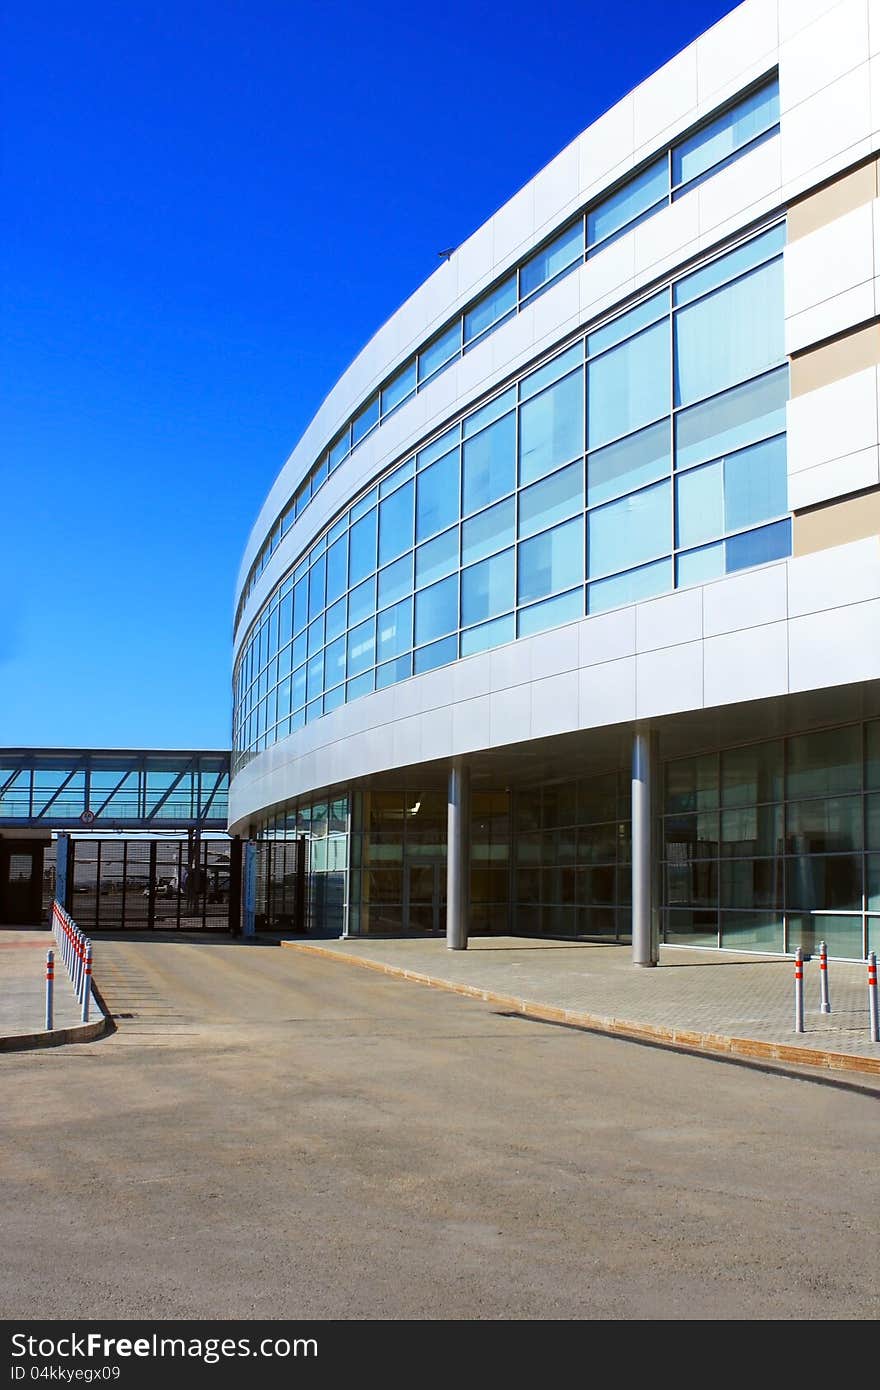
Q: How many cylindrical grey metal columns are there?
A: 2